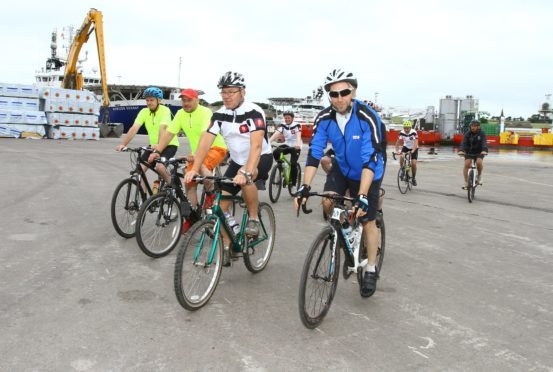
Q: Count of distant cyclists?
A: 3